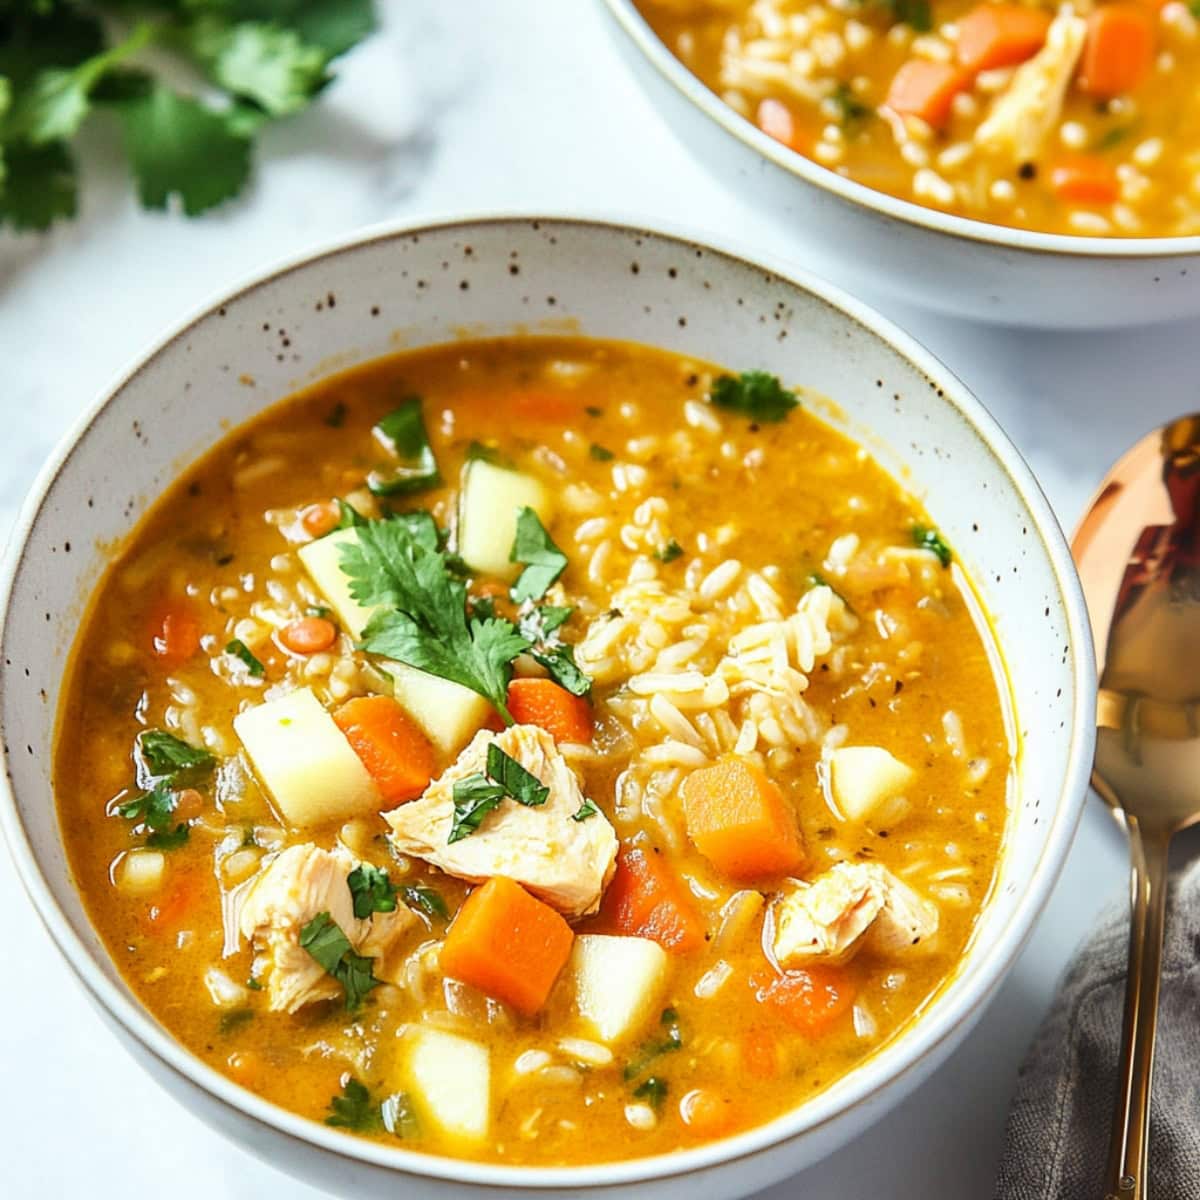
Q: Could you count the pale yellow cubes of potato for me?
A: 7